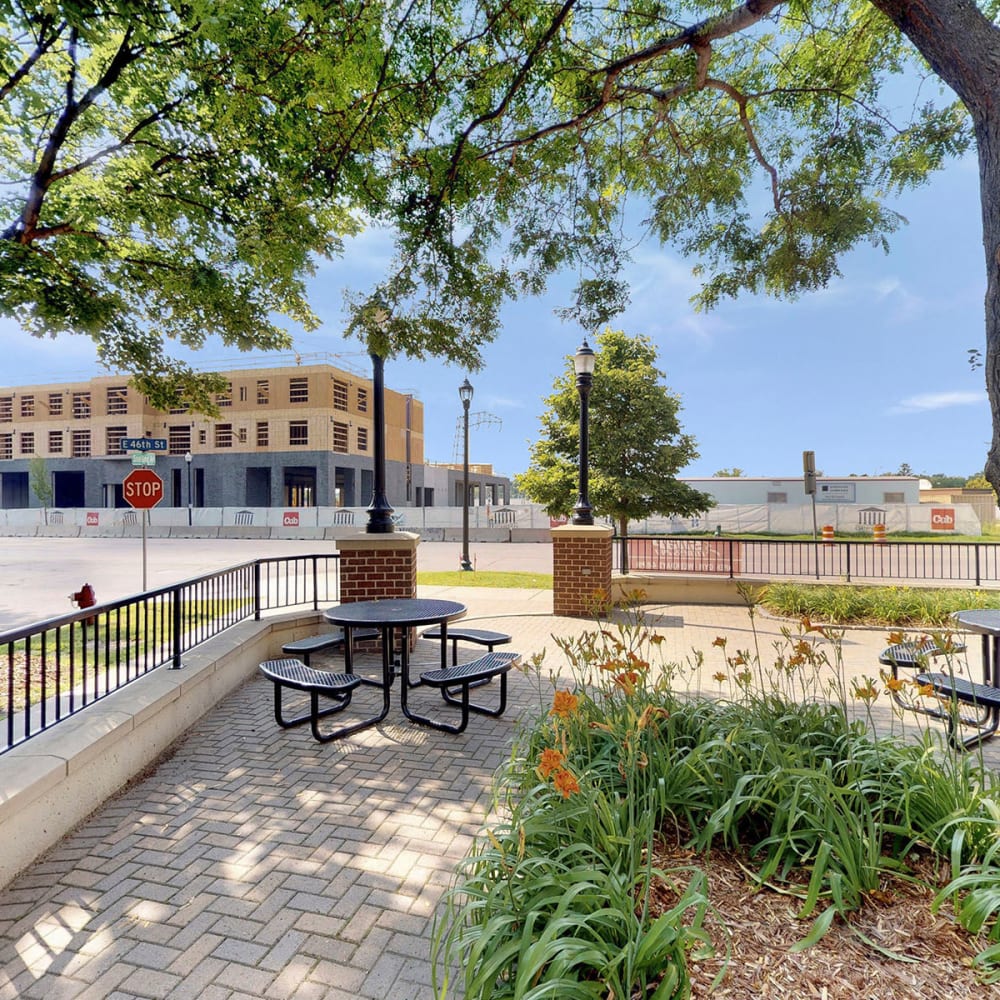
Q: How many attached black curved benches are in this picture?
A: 6